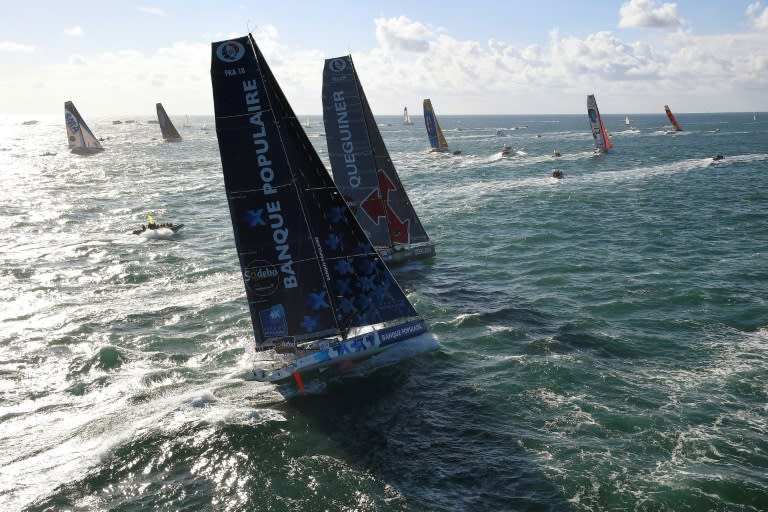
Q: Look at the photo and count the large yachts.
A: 7